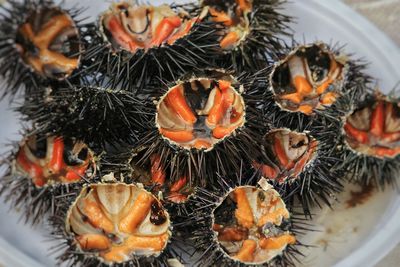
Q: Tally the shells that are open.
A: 11